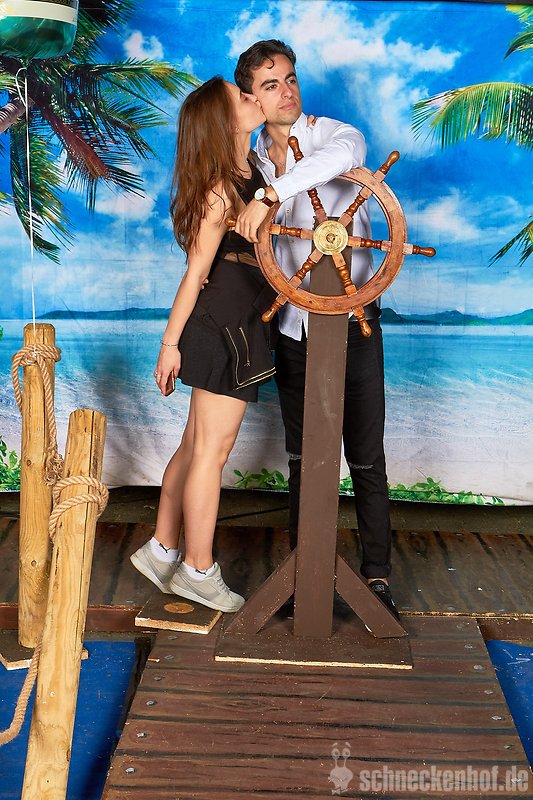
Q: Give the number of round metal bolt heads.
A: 13